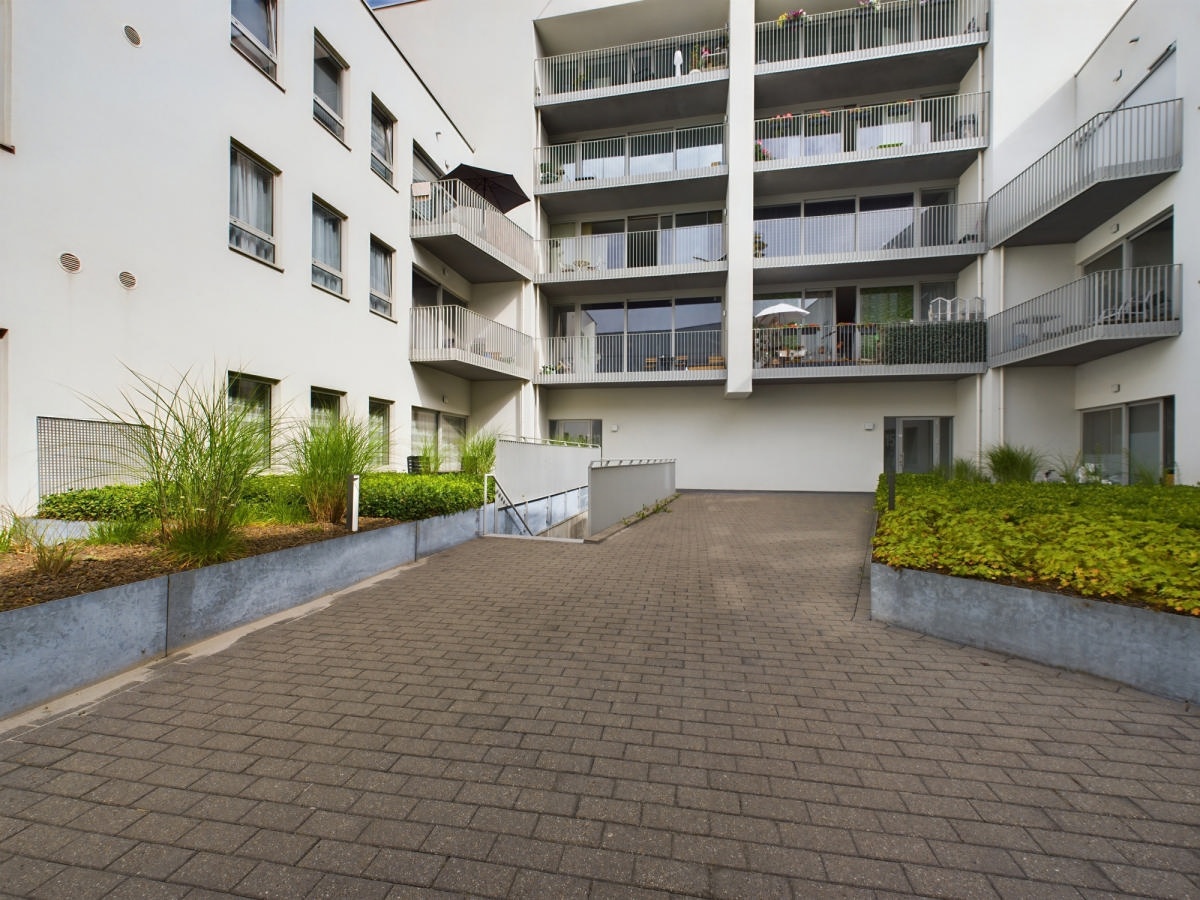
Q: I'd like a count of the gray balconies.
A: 12